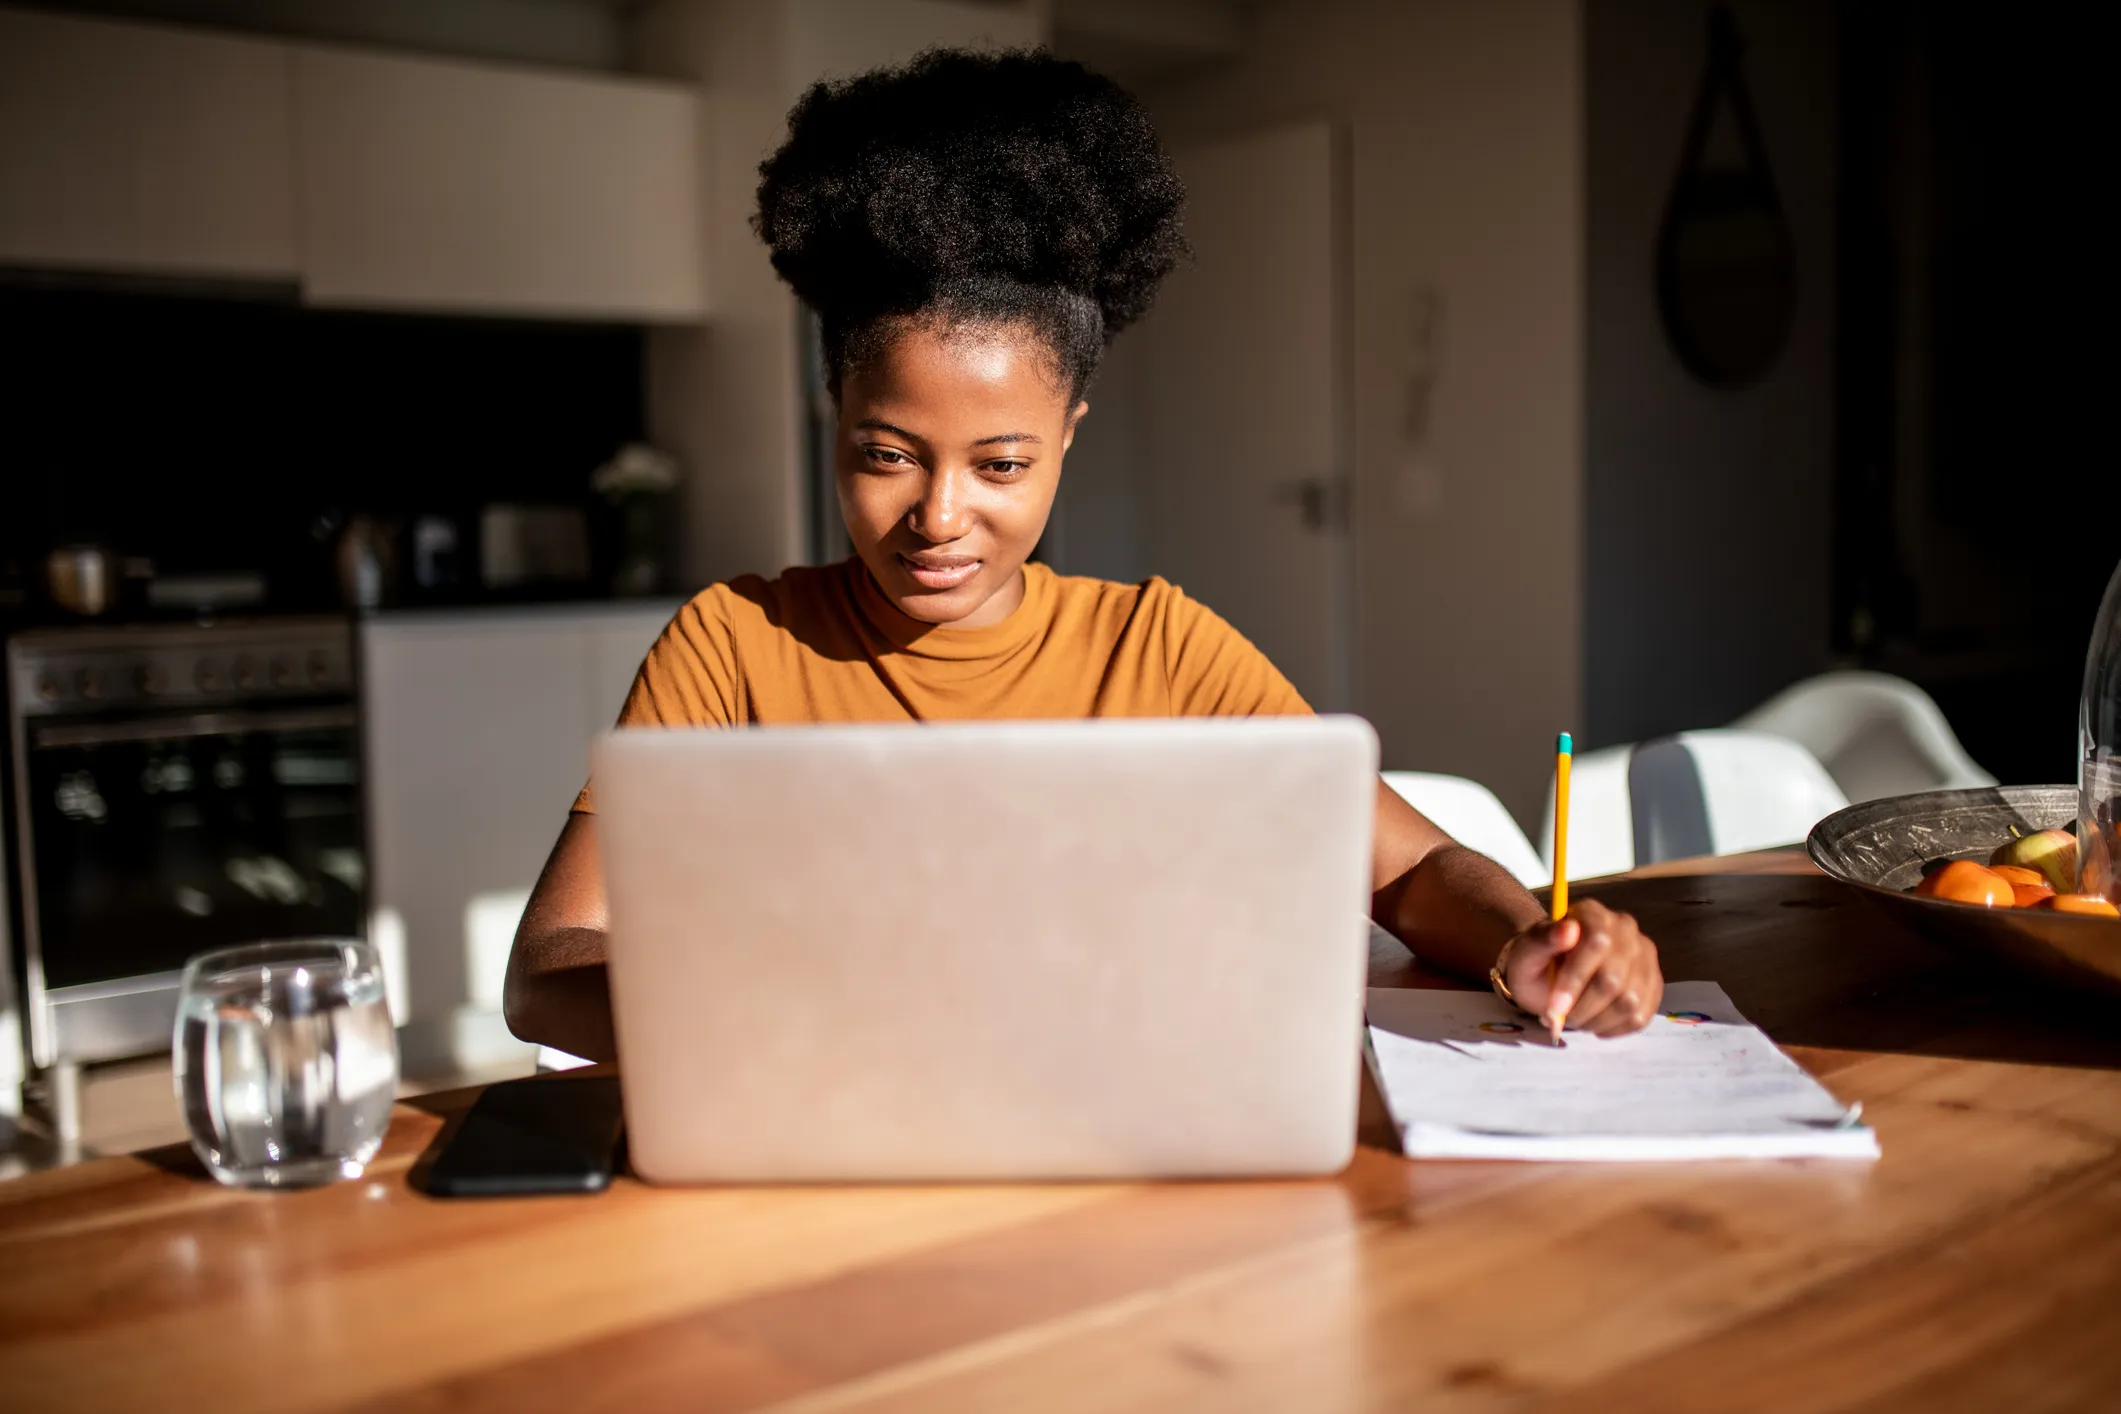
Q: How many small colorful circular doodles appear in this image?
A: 2